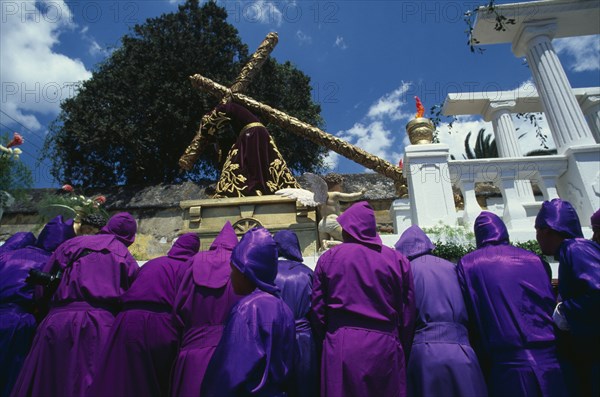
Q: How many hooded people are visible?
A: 12